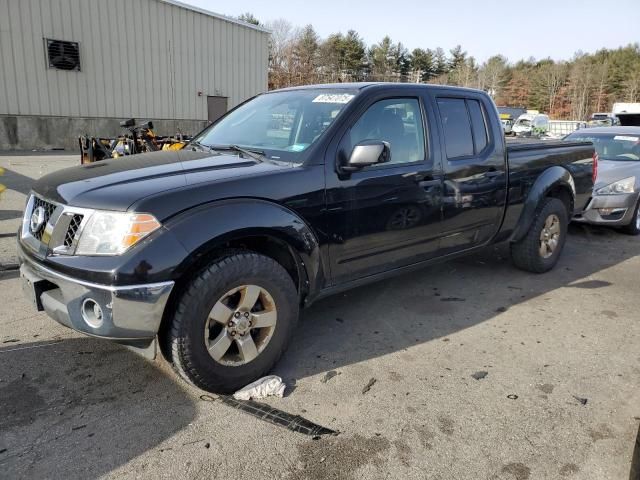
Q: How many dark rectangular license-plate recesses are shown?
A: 1